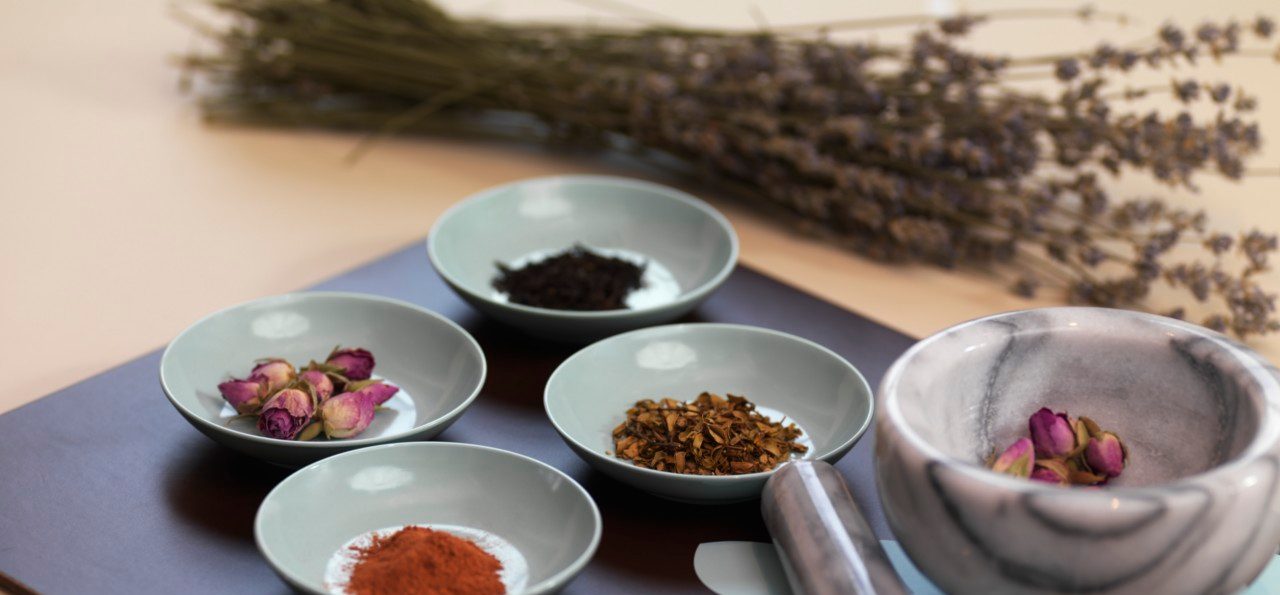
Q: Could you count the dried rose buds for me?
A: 11